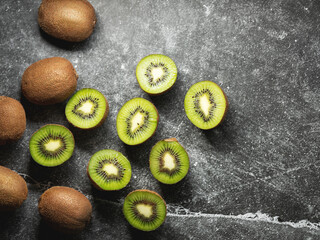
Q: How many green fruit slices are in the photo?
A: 8